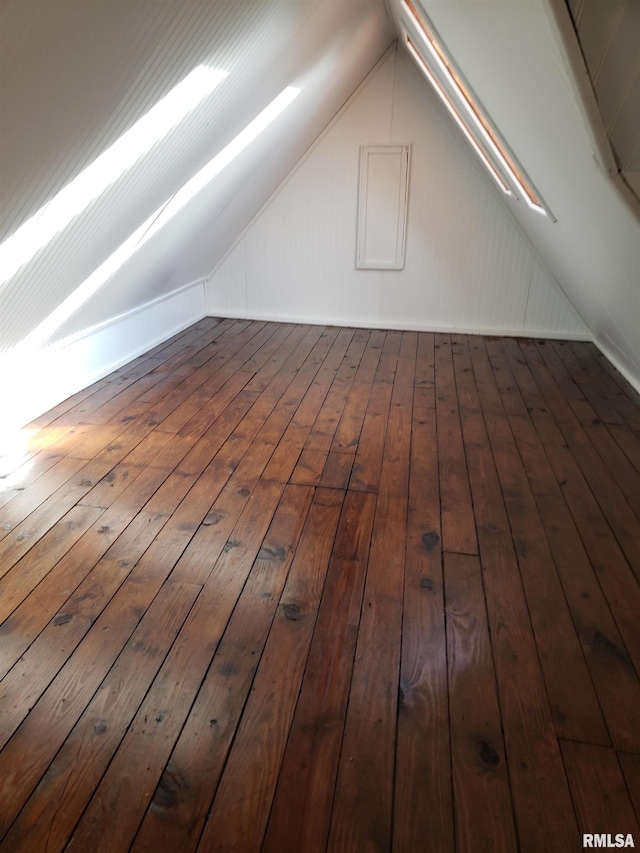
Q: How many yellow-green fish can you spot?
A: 0